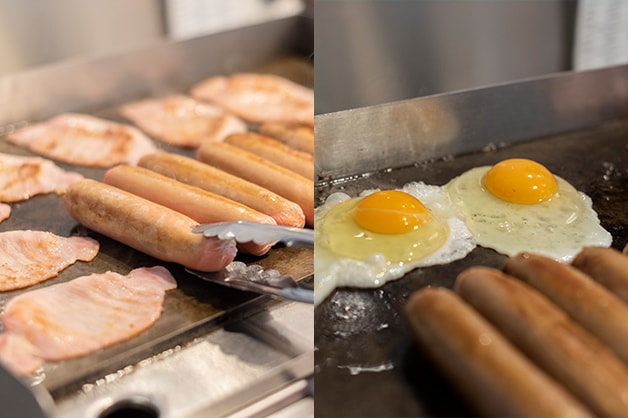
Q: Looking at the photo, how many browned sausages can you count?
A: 4